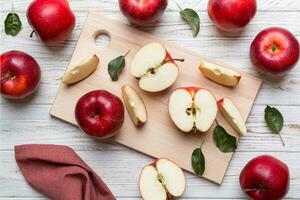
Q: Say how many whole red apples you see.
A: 7